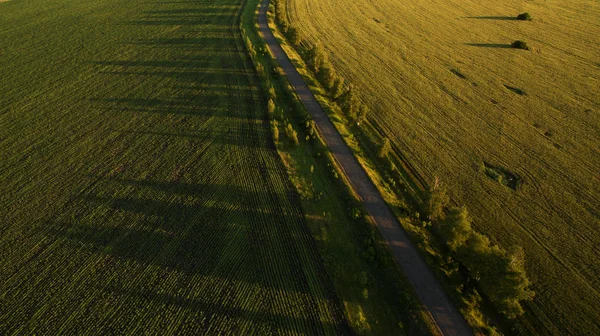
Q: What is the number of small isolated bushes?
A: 2